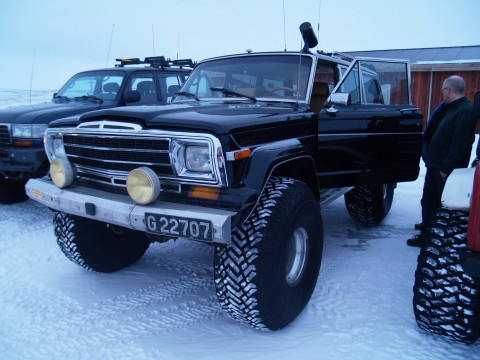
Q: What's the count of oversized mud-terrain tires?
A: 4